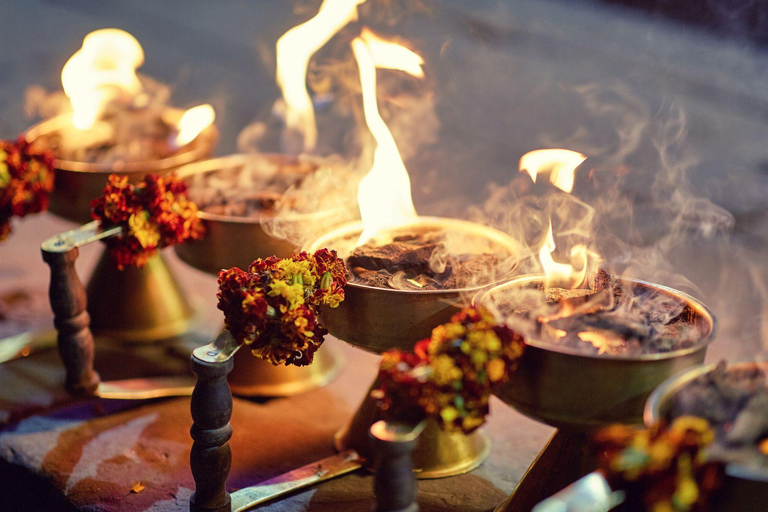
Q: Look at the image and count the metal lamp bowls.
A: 5